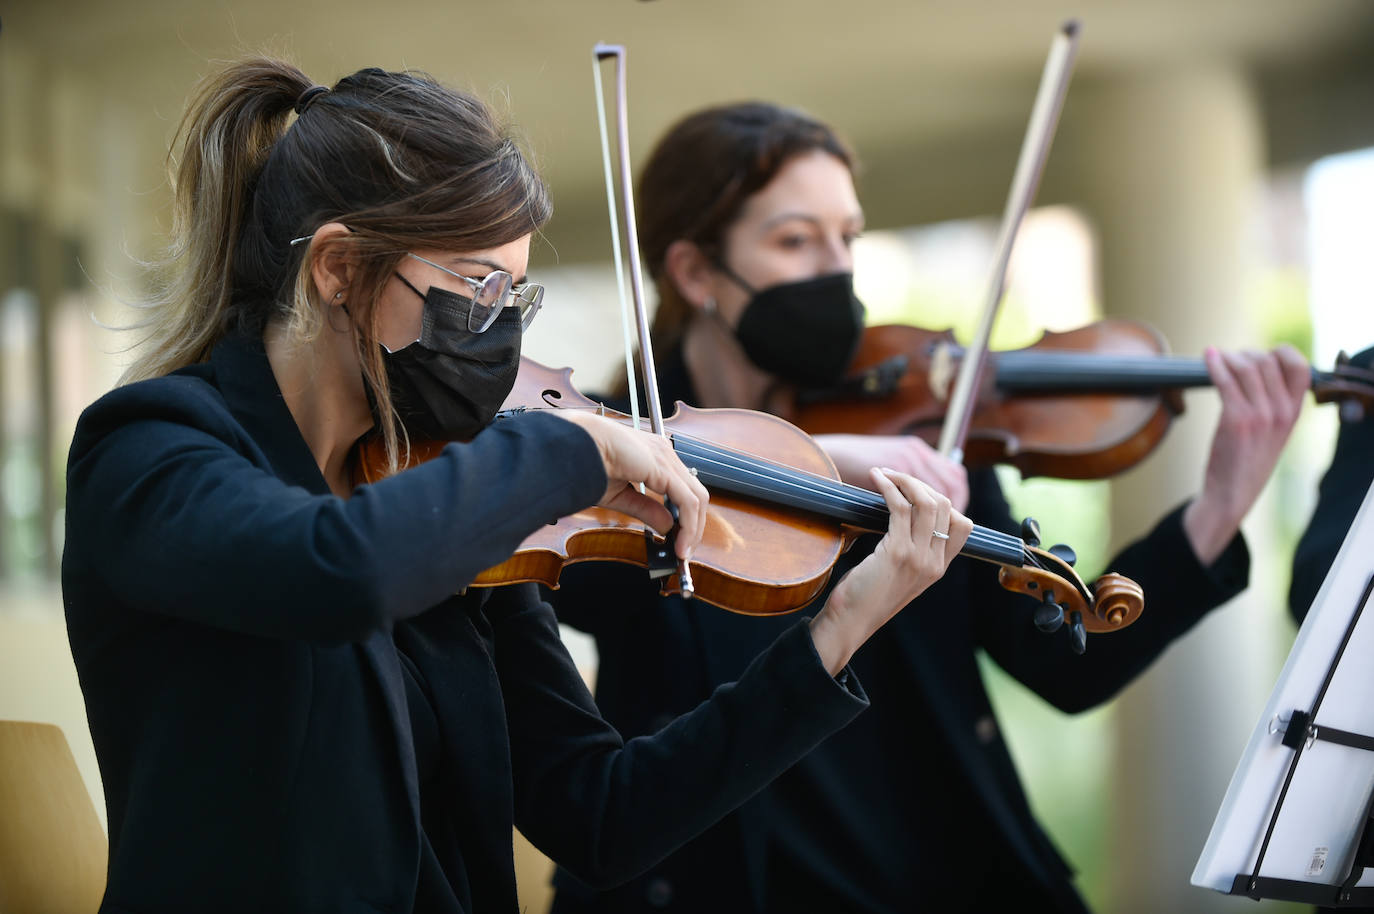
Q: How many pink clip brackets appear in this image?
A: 0